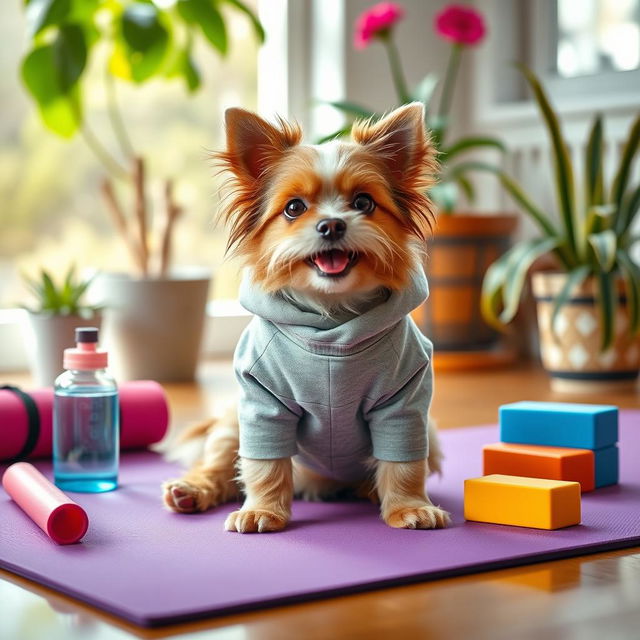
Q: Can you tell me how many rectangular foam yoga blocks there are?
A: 4